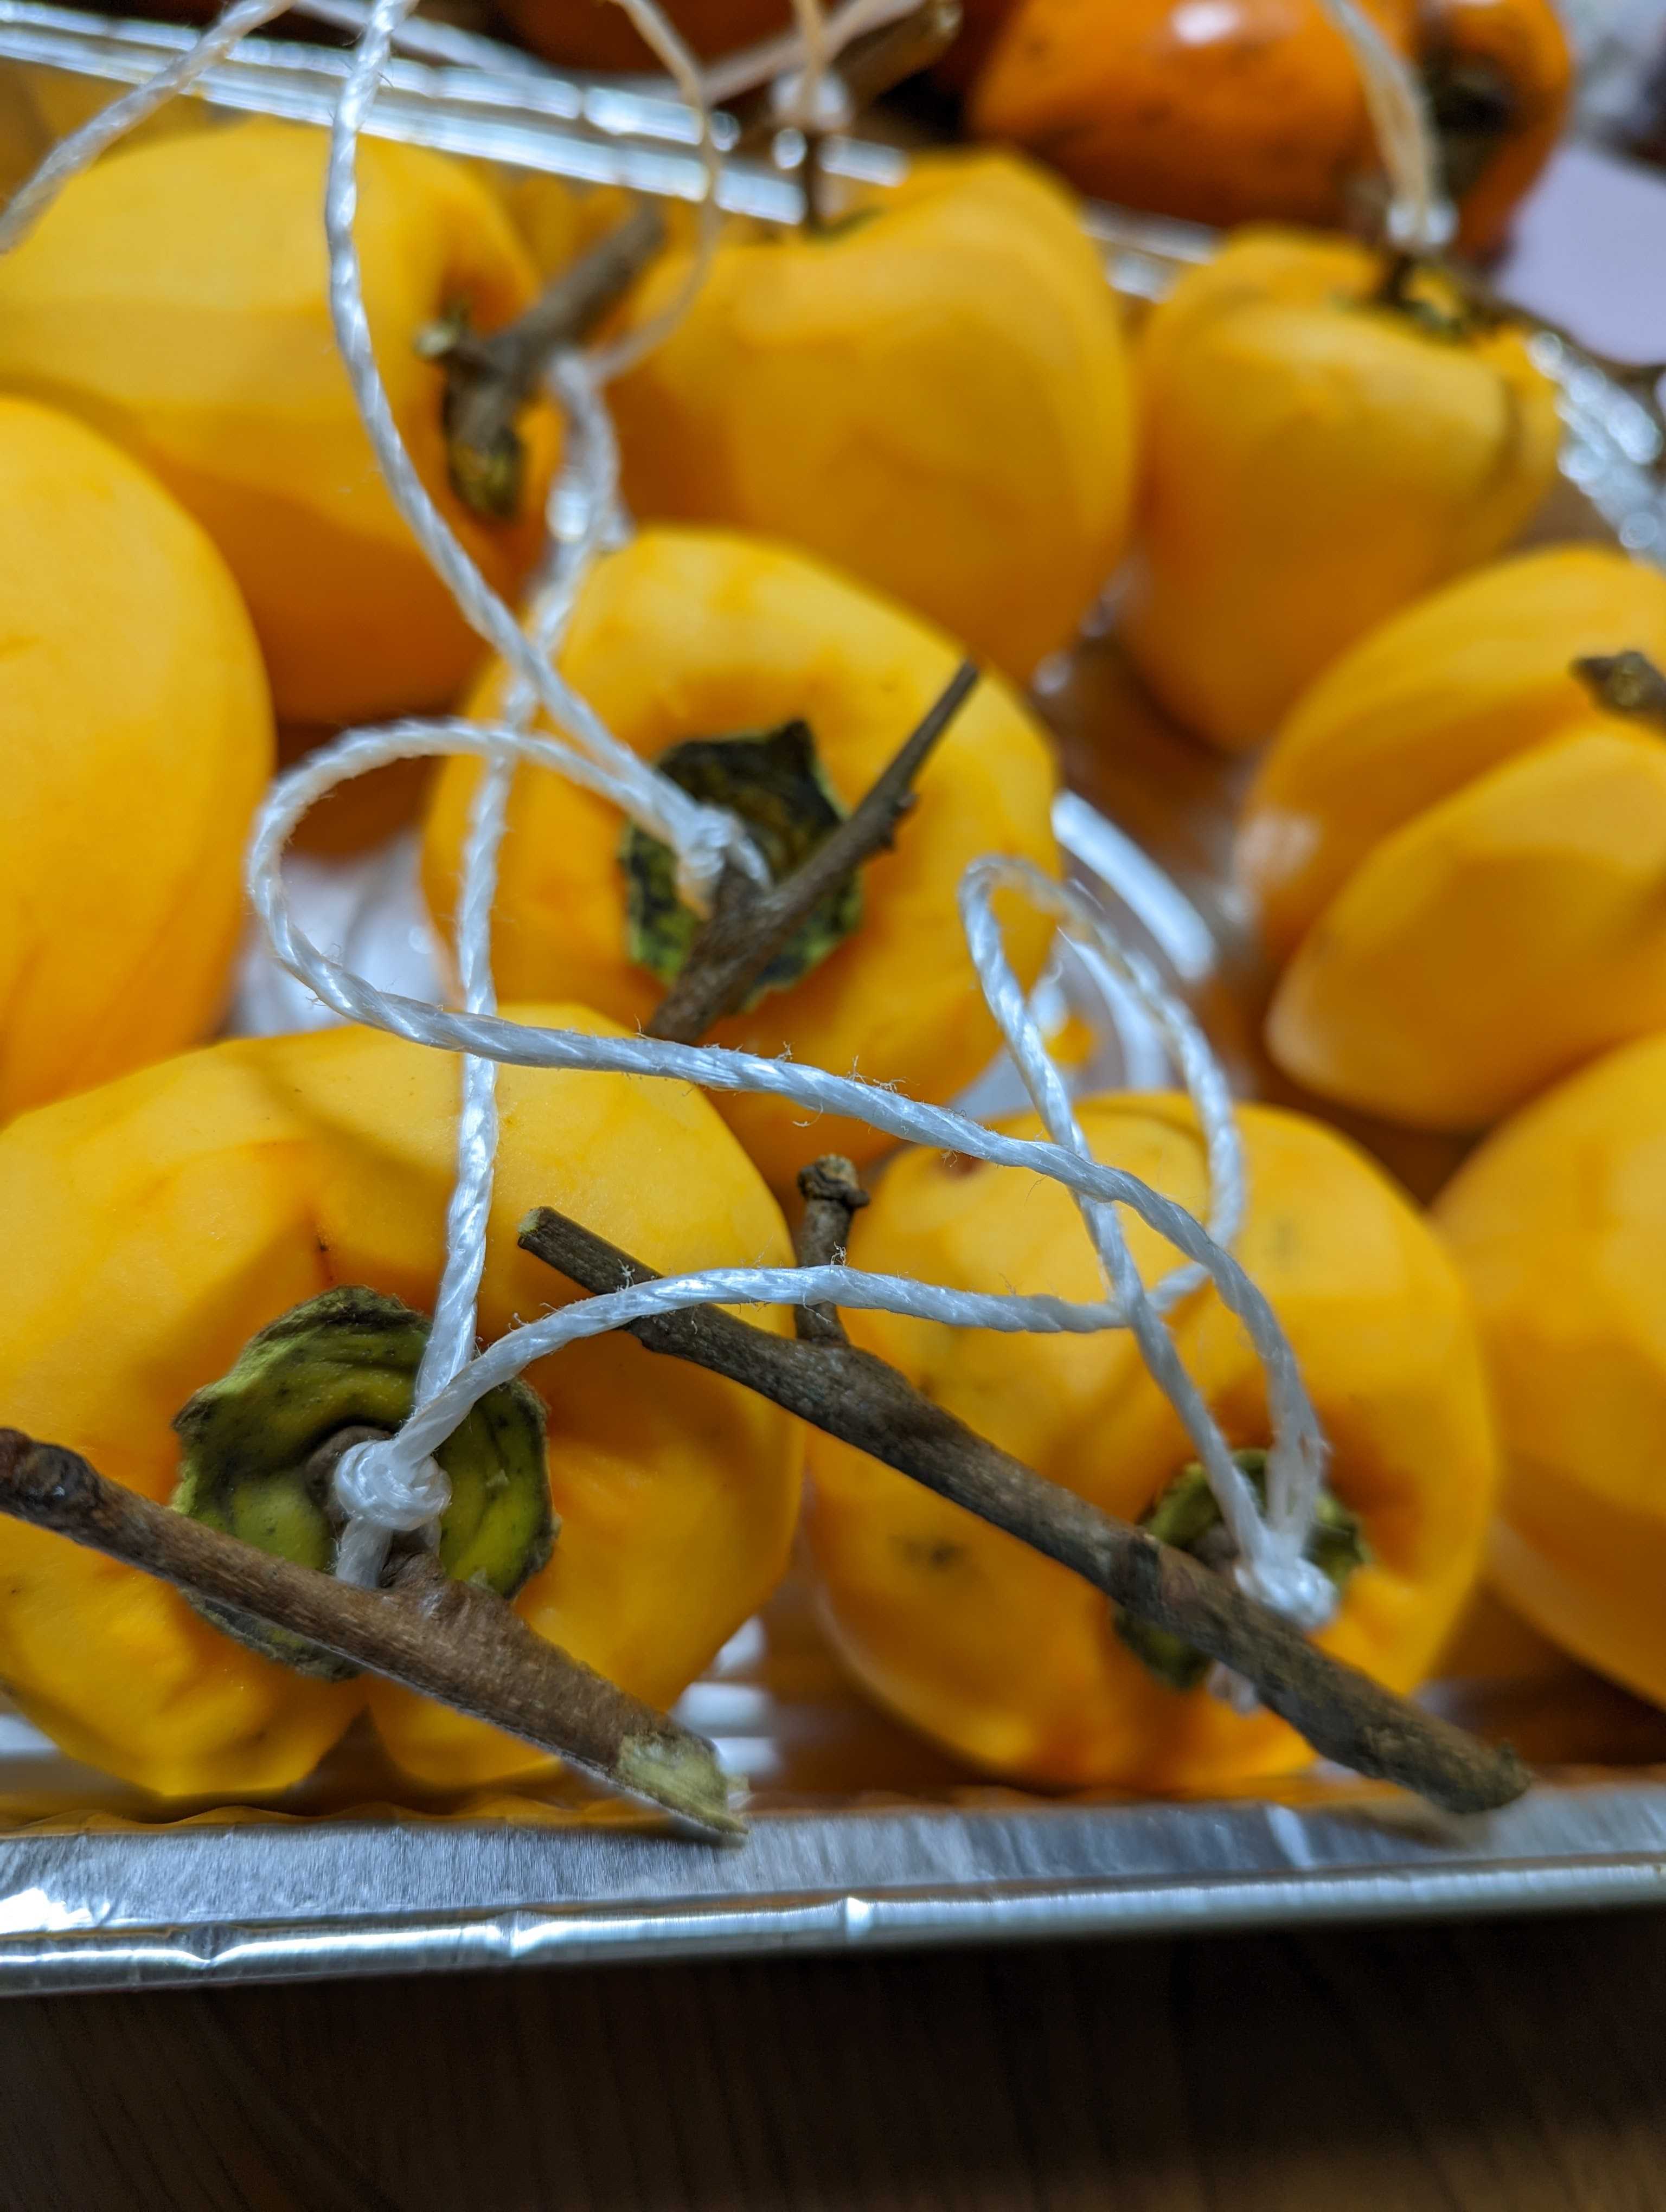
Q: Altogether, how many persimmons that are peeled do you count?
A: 9